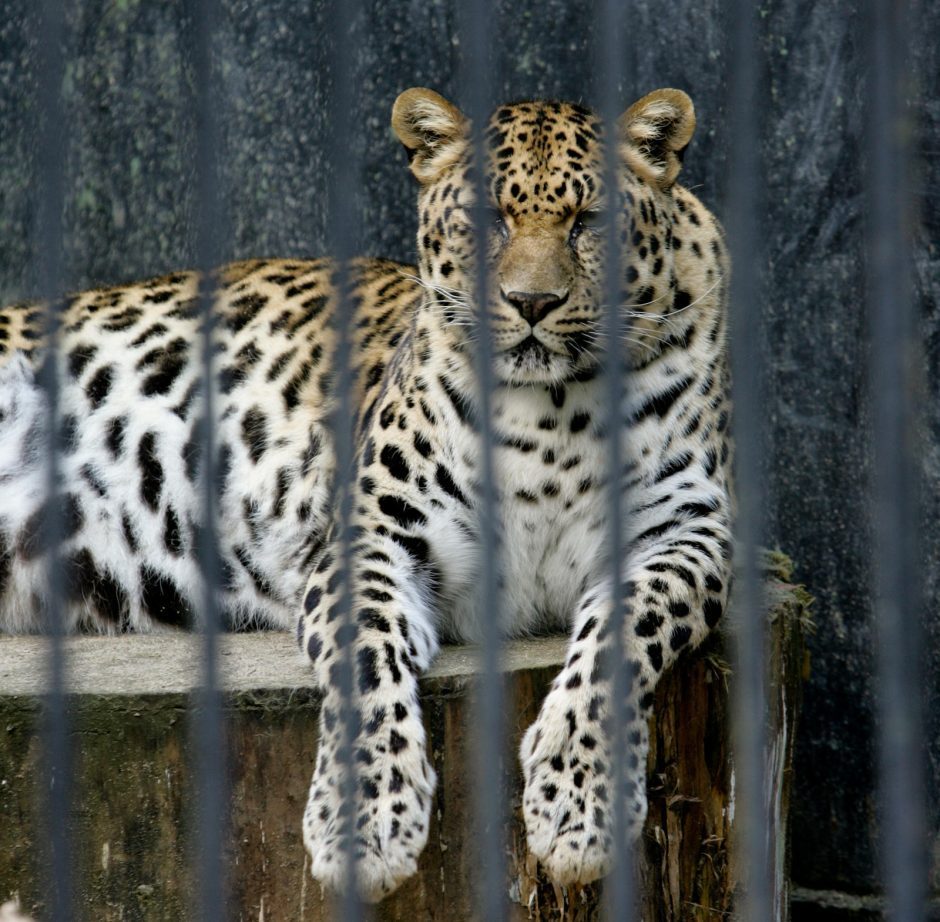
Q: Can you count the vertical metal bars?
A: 7